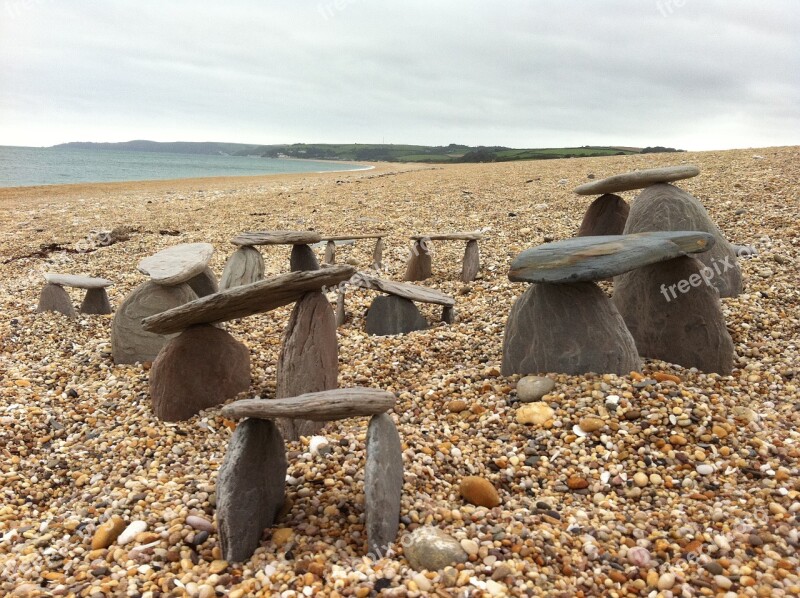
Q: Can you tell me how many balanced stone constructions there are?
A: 10